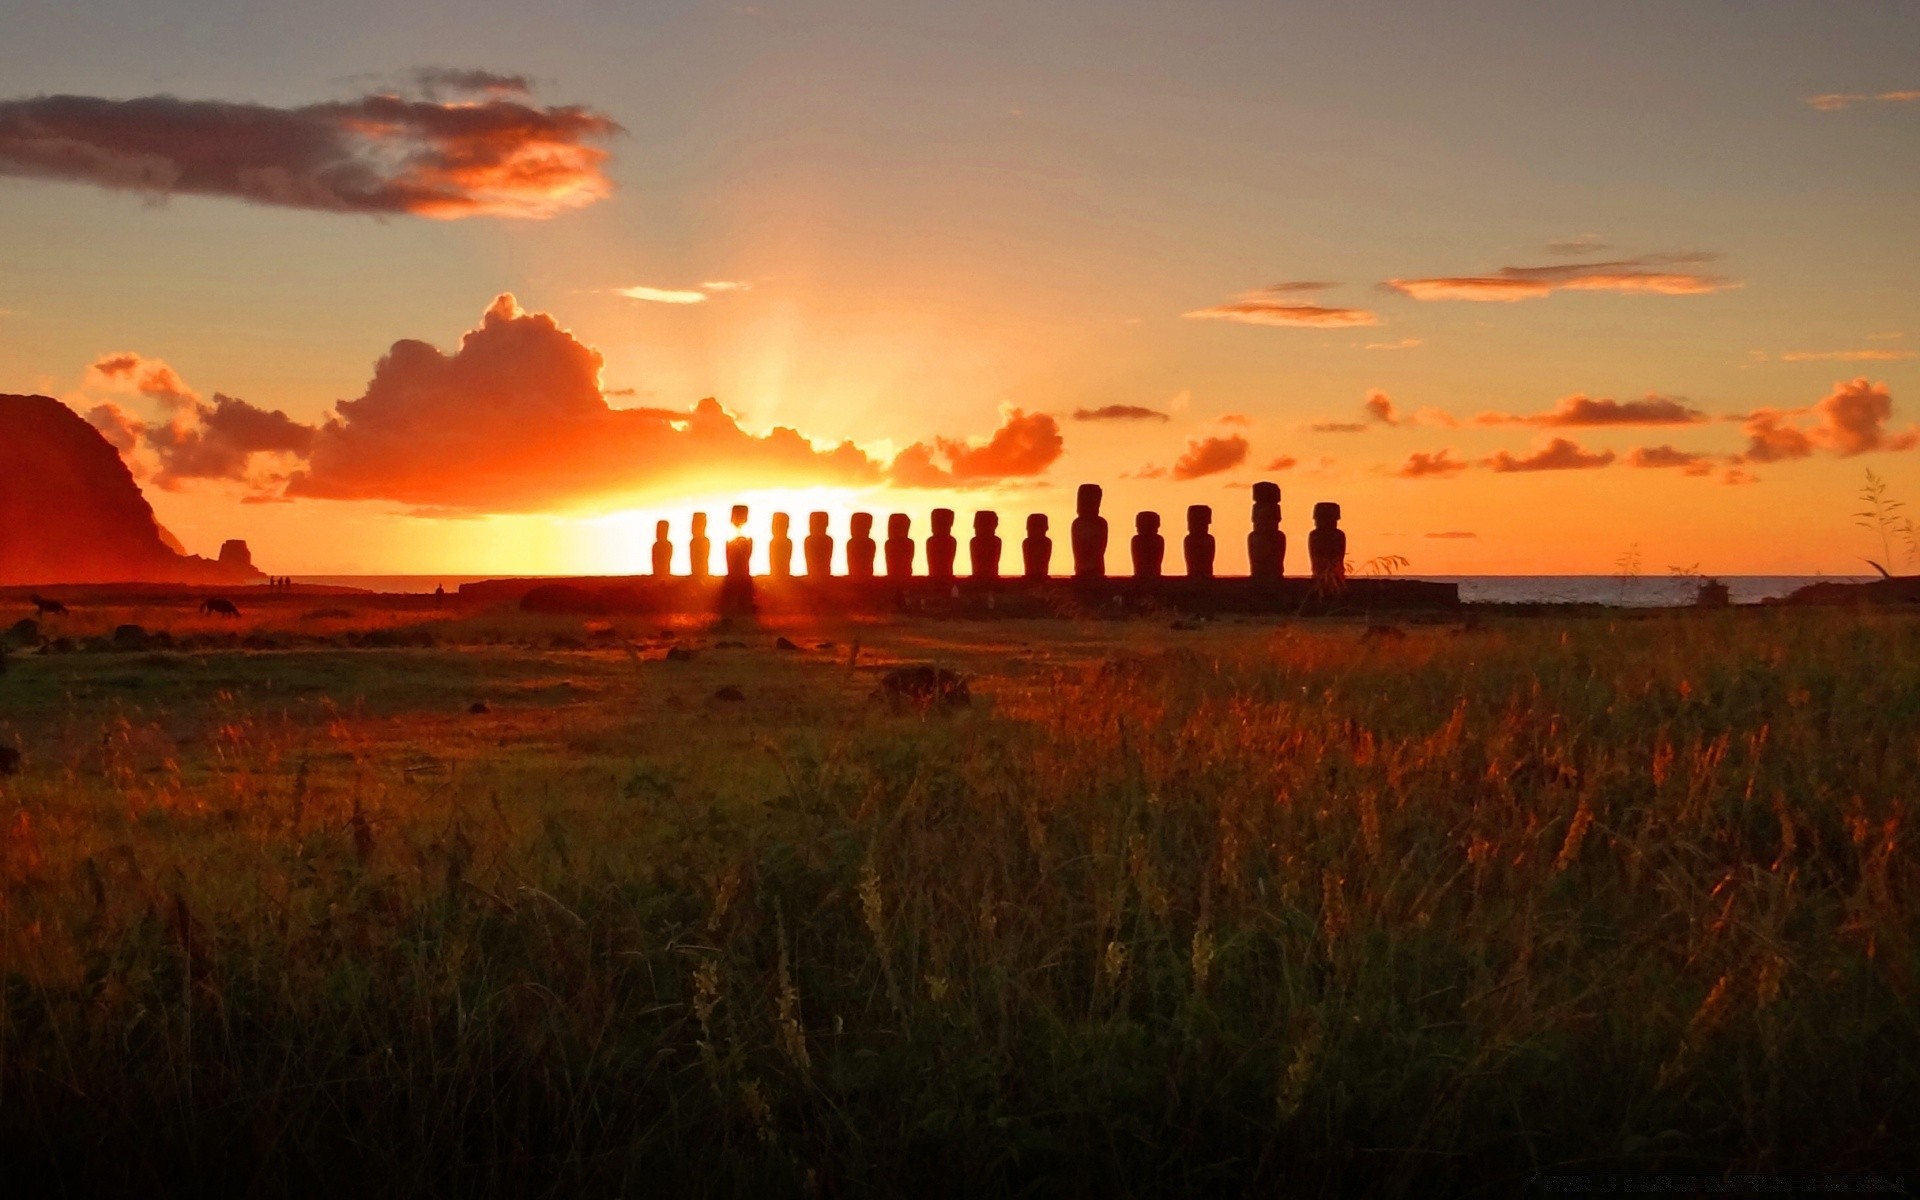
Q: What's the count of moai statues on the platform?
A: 15